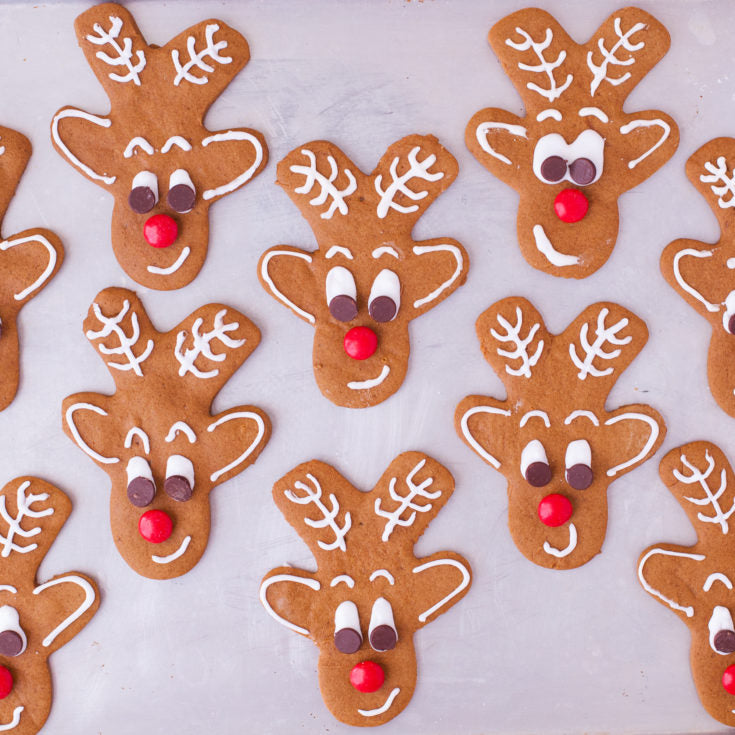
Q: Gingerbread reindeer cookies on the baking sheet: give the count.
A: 10